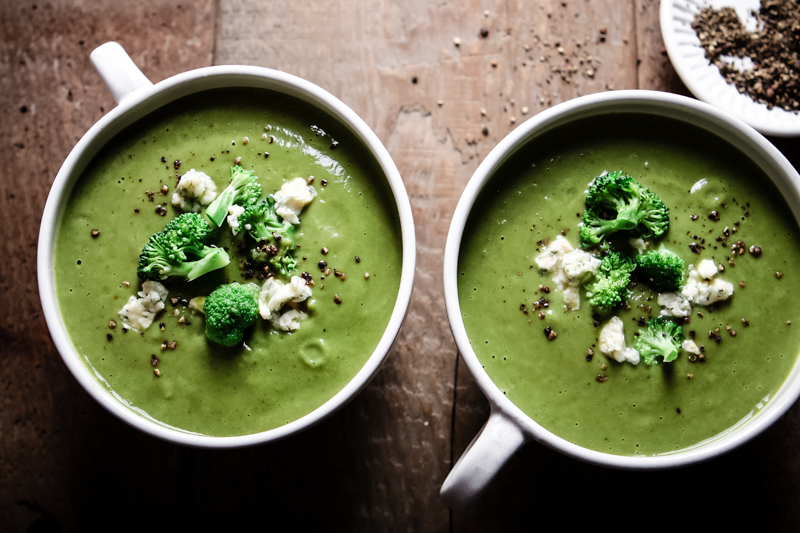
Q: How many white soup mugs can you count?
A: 2